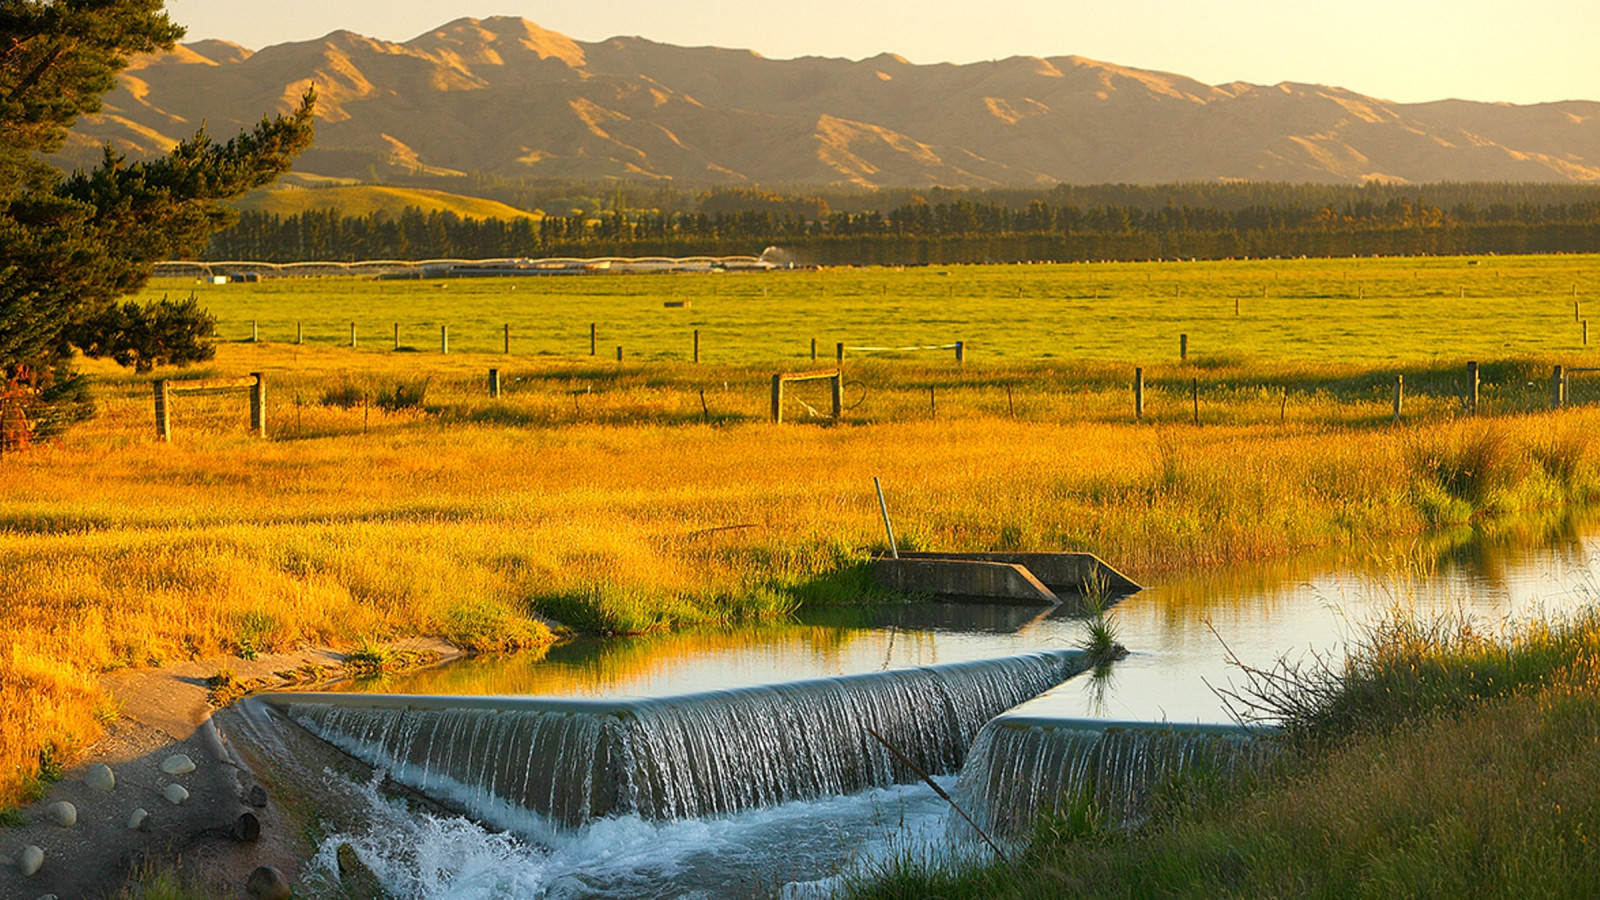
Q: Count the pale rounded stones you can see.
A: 6